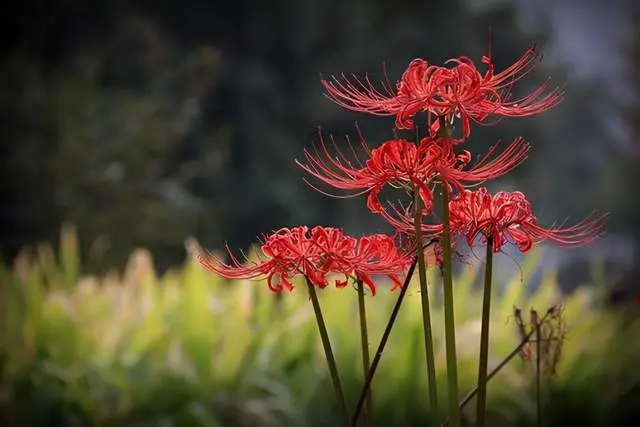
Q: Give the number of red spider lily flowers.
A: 5